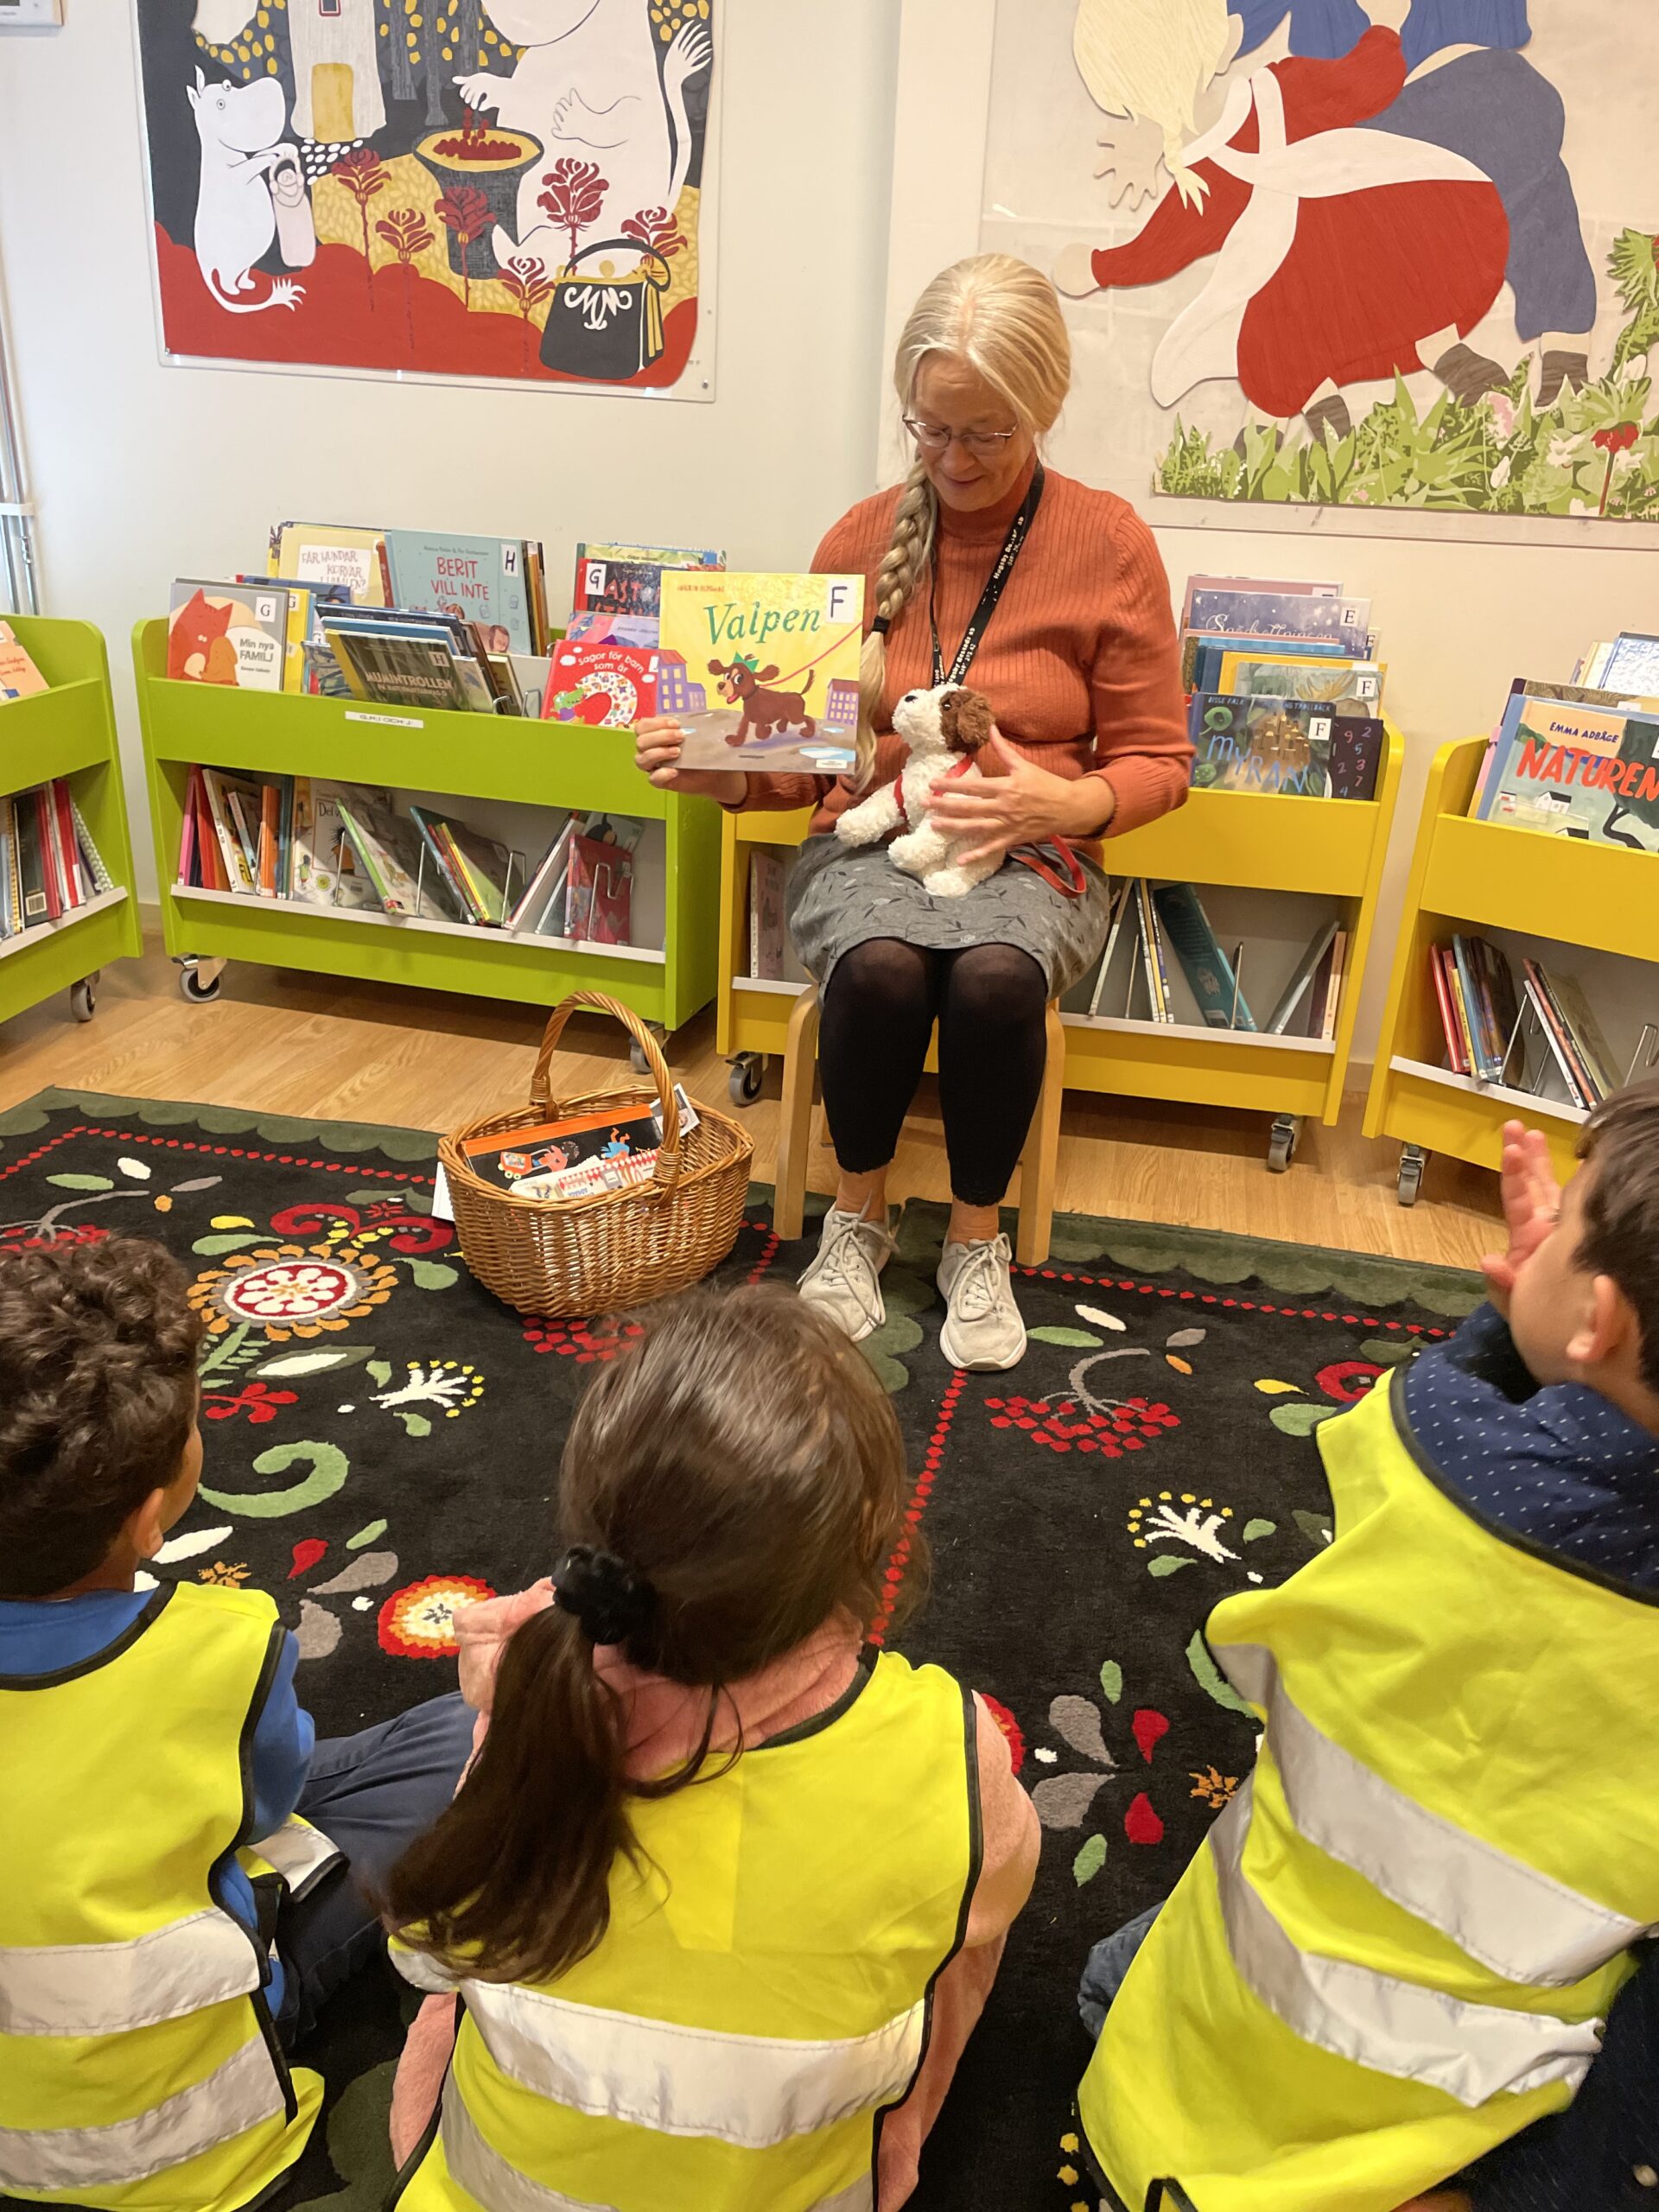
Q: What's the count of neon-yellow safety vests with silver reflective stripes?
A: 3